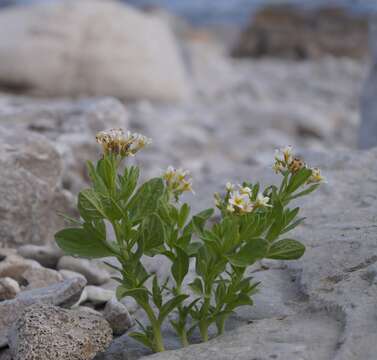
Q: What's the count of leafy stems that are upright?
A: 4